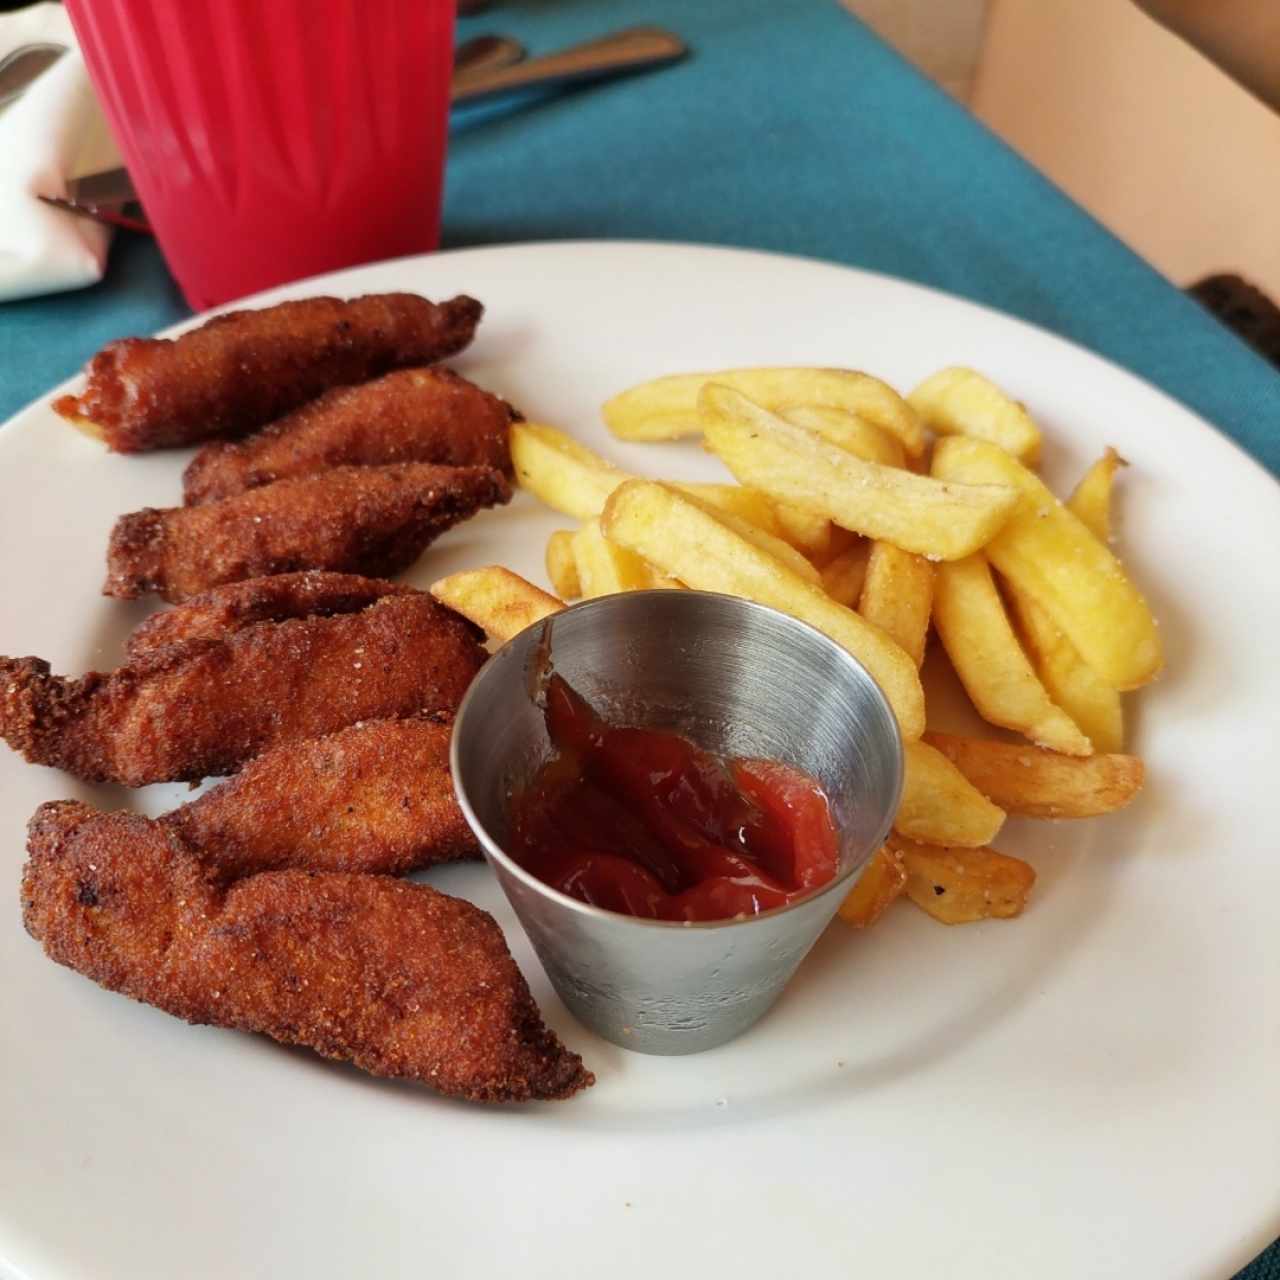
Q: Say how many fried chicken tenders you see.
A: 7